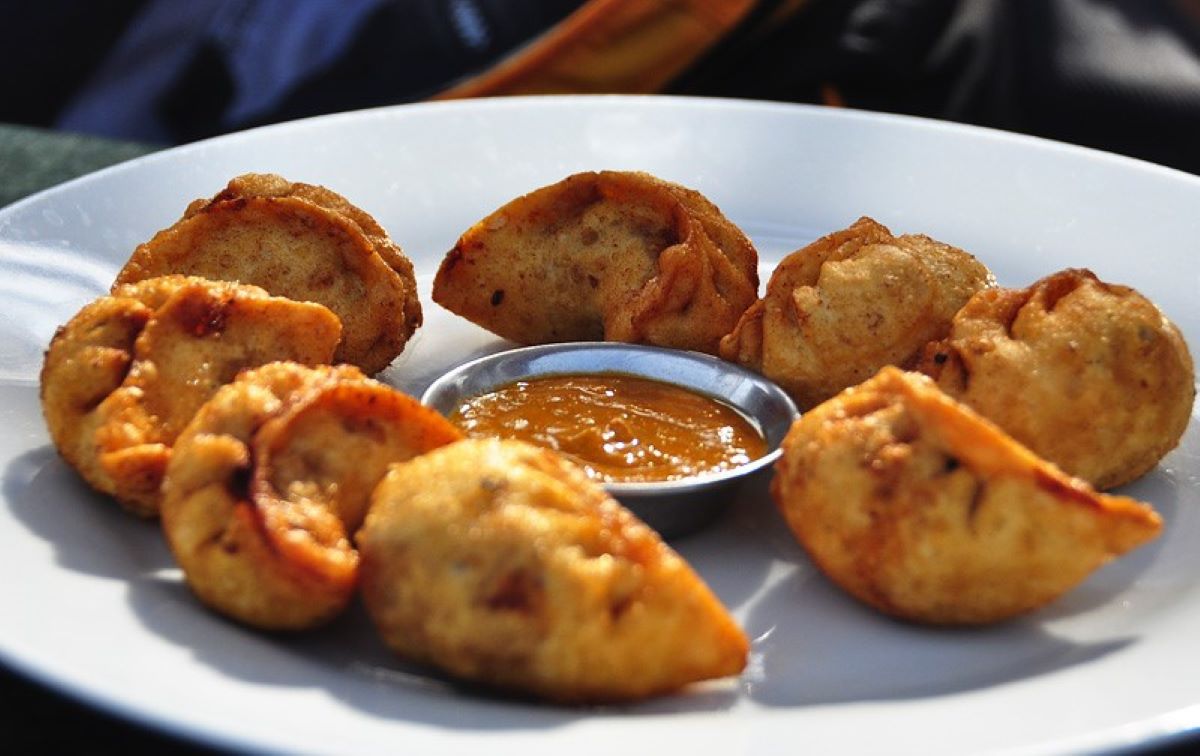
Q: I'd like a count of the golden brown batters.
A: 8